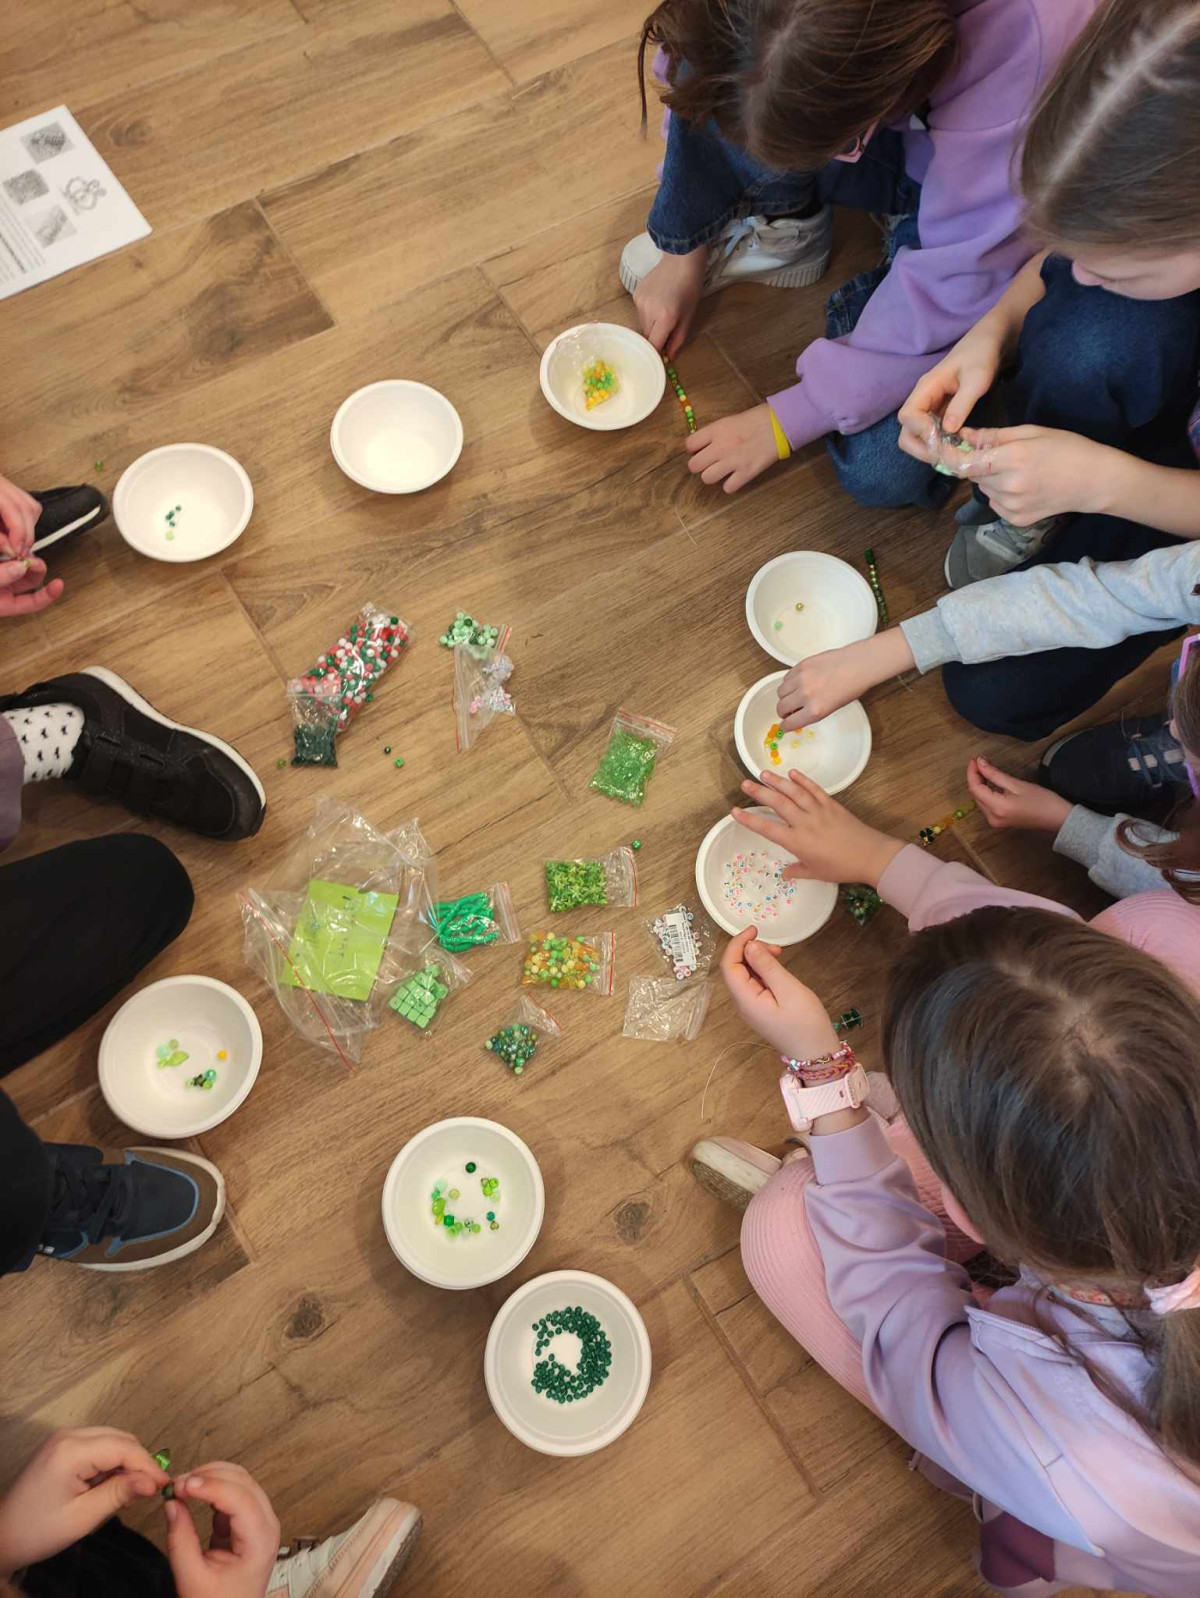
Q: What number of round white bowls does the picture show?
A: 9